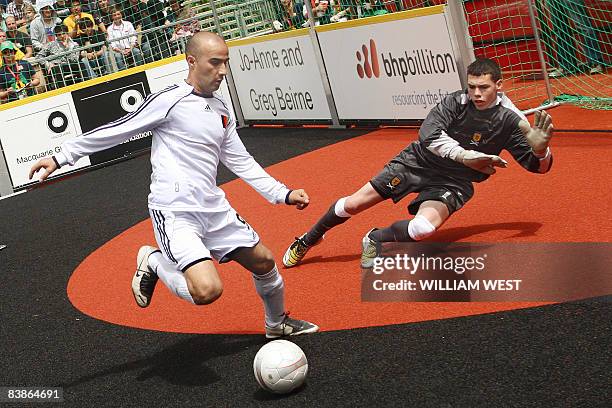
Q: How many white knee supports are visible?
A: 2